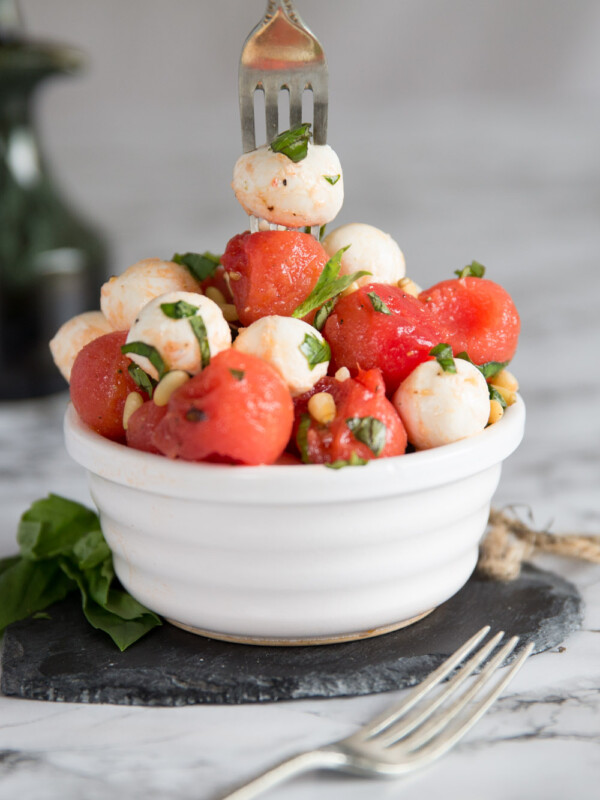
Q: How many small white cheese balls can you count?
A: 7